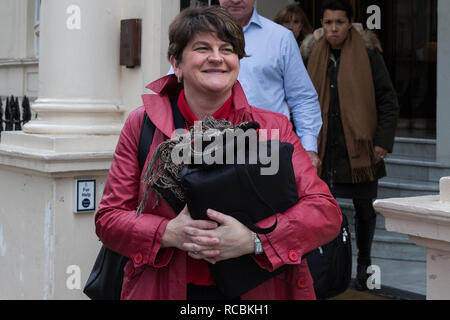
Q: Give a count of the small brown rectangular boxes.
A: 1